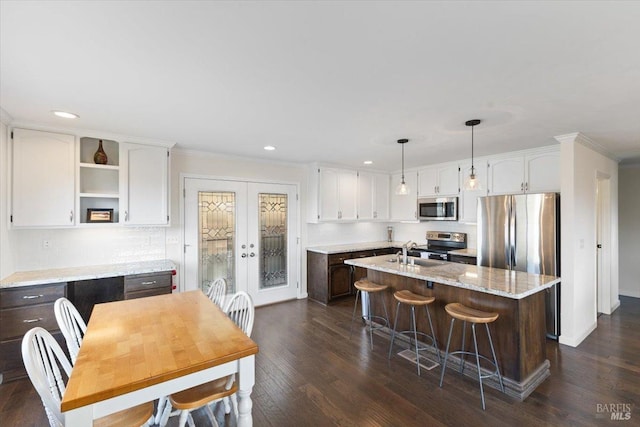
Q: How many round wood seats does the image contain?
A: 3